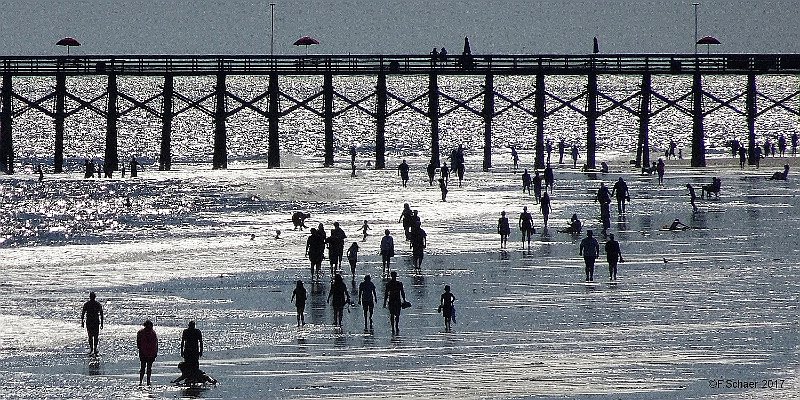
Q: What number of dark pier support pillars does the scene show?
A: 15